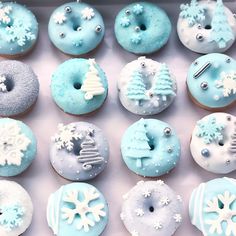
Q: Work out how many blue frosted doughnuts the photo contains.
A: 9